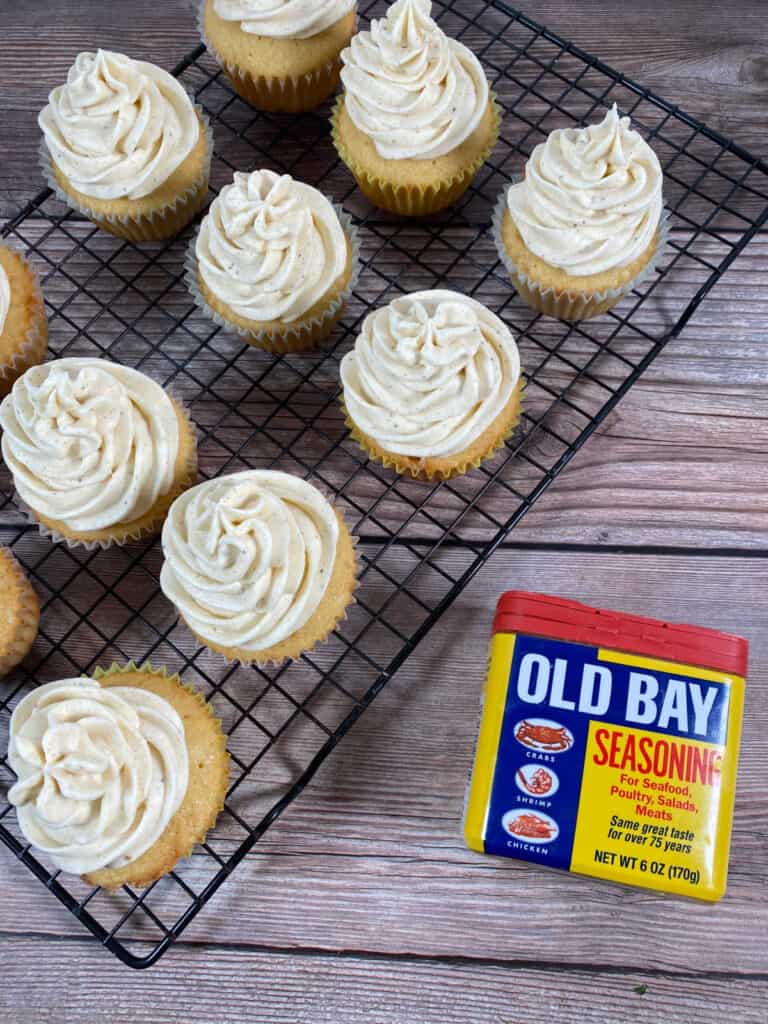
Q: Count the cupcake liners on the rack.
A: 11